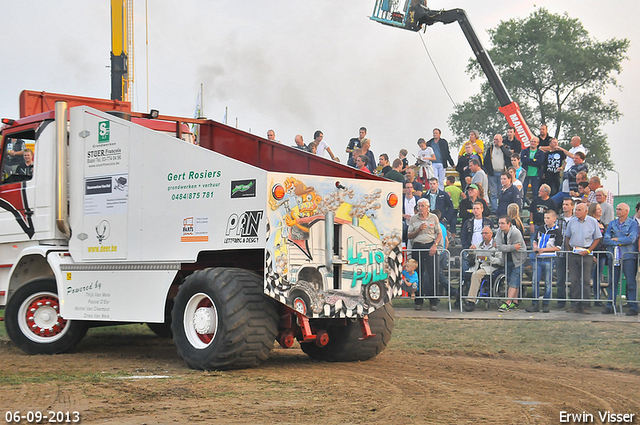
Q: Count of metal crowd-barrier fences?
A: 3